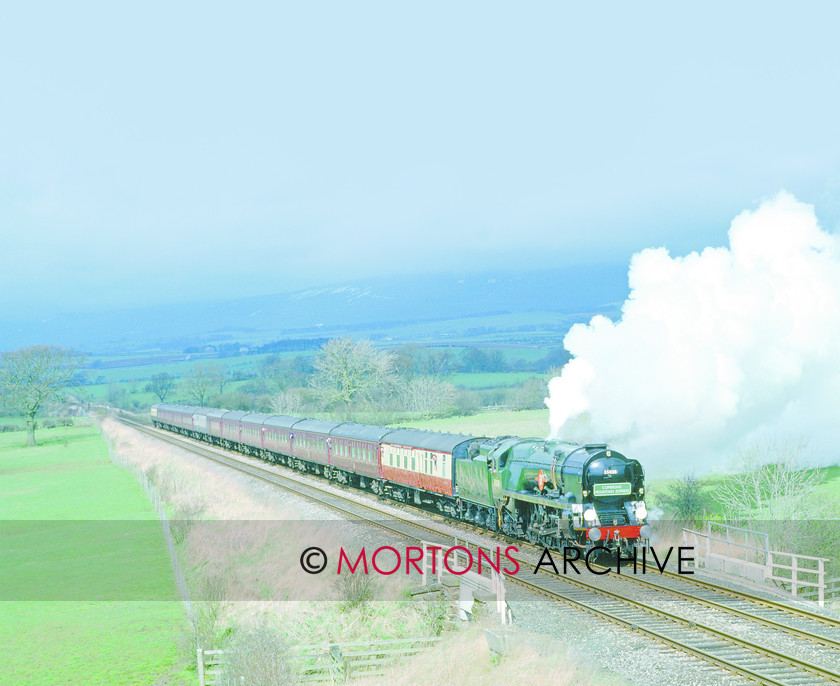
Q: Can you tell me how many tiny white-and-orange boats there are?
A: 0